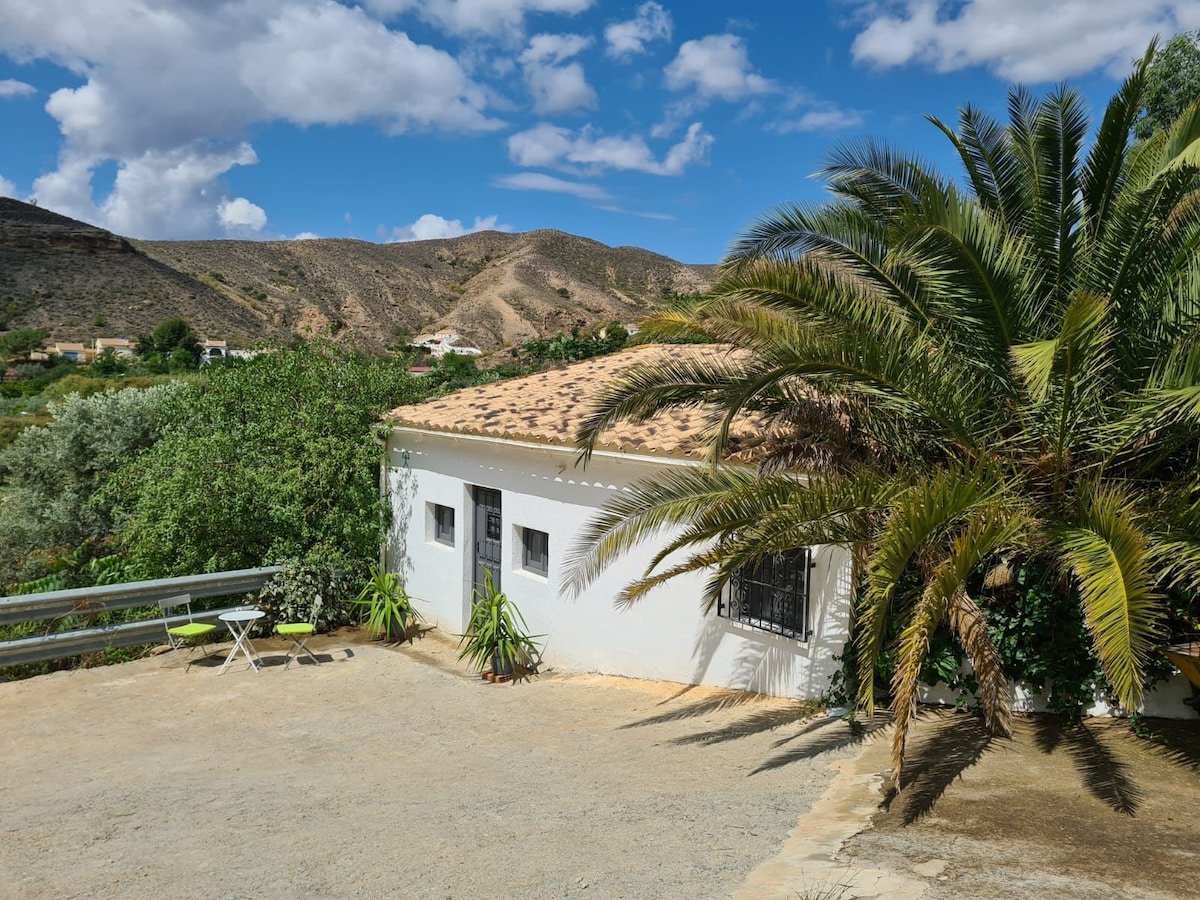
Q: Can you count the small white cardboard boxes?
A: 0